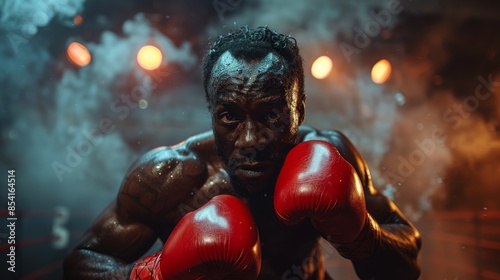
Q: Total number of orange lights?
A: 4